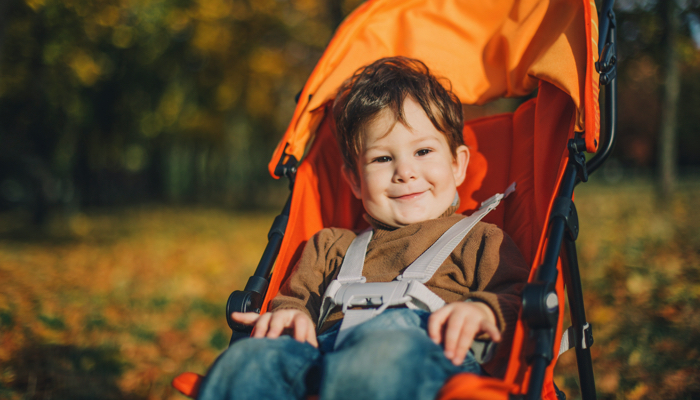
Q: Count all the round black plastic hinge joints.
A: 2